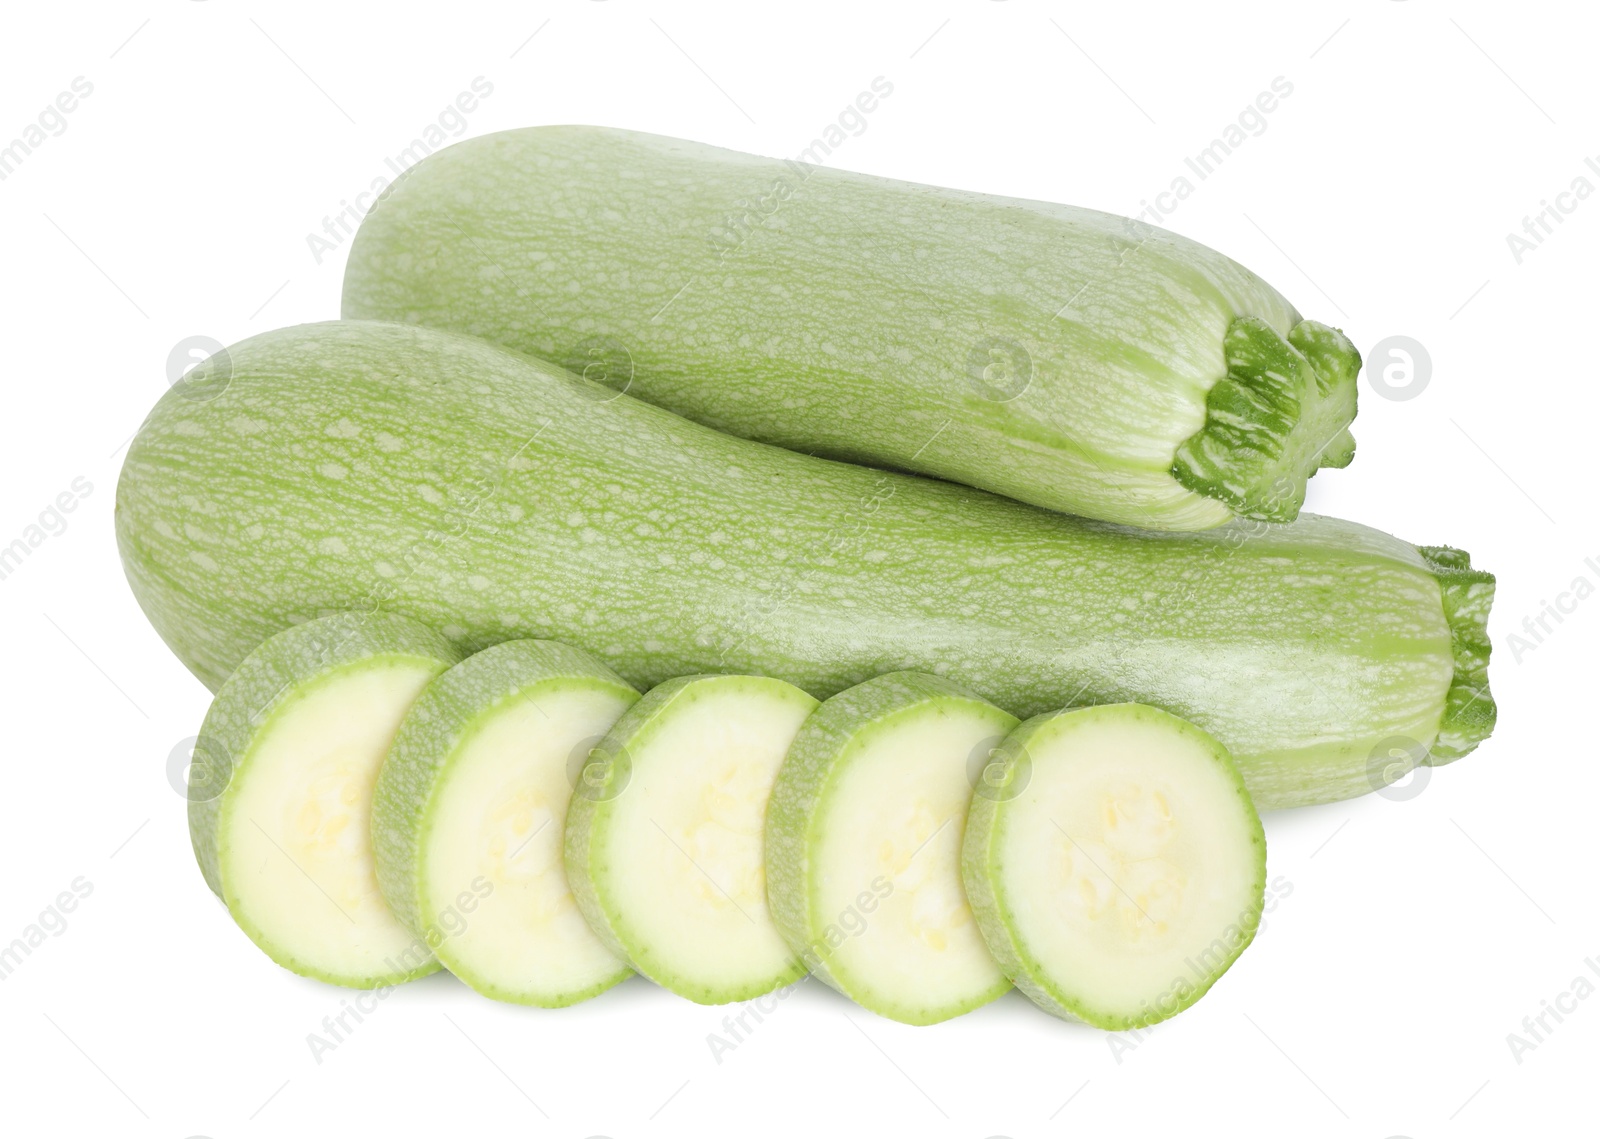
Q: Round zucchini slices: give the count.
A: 5